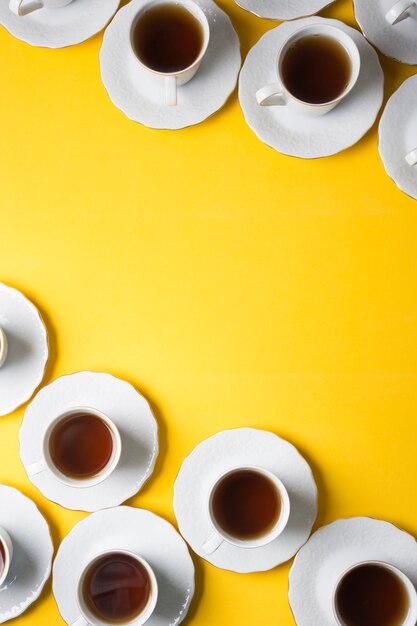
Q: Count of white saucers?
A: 12